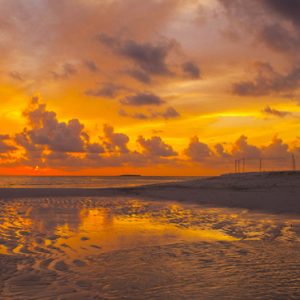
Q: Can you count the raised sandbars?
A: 1